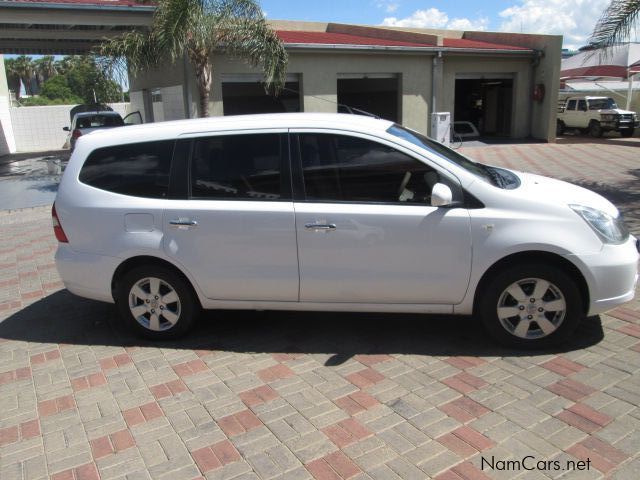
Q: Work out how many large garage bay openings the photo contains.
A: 3